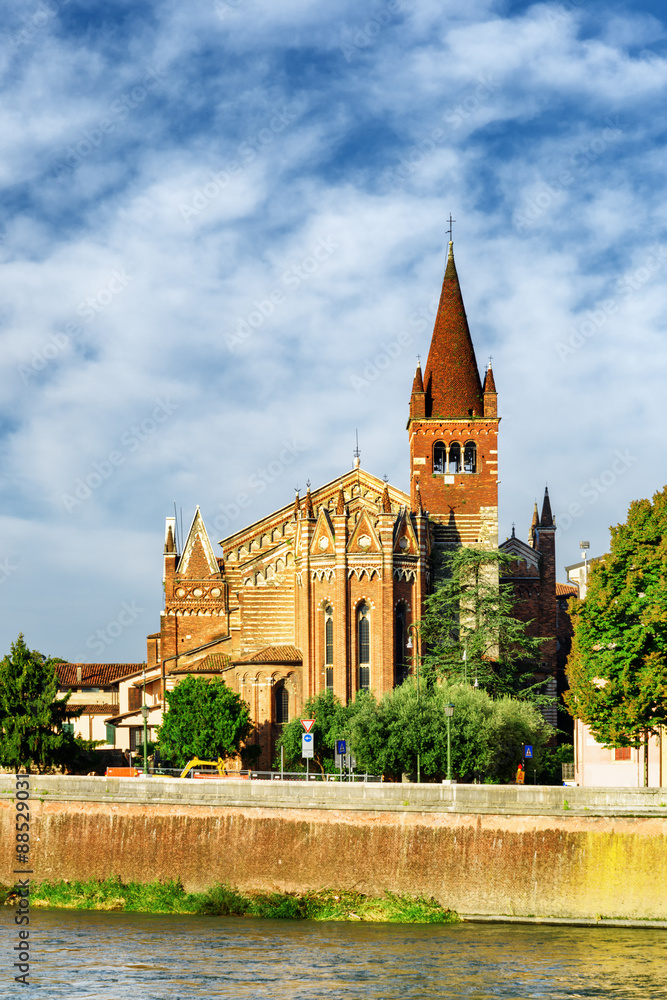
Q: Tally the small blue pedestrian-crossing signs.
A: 2